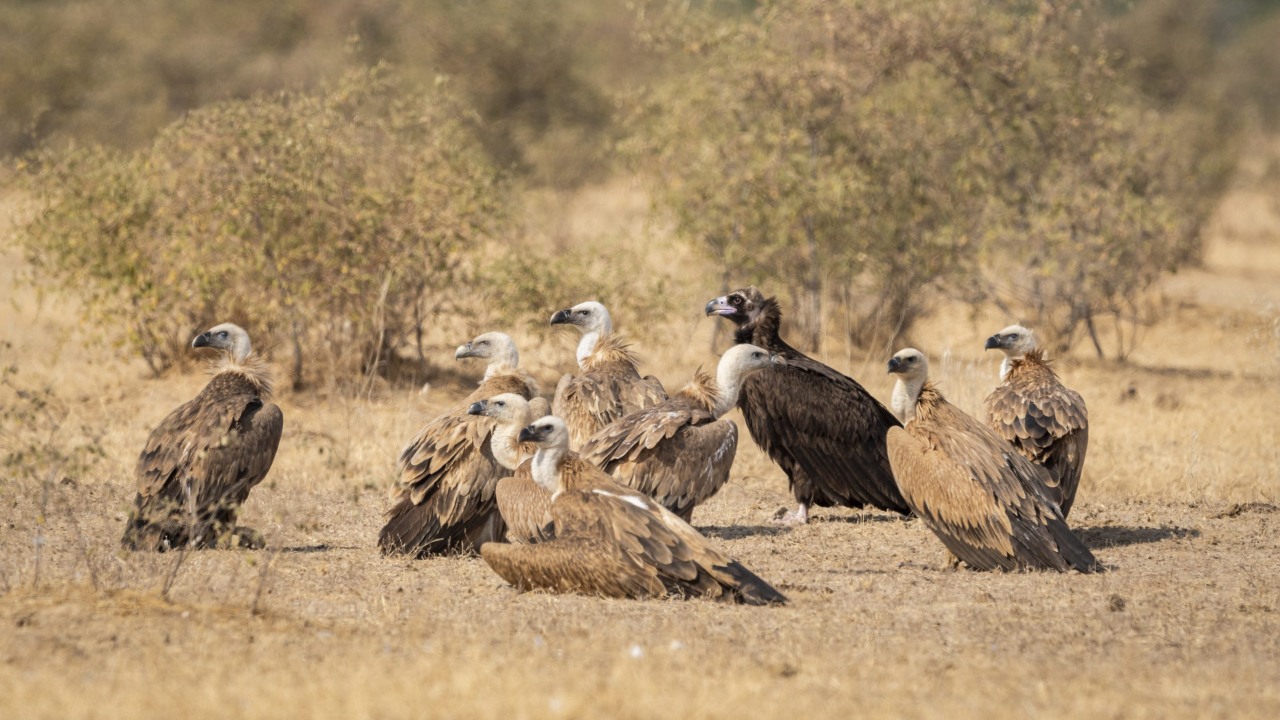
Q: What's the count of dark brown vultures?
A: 1